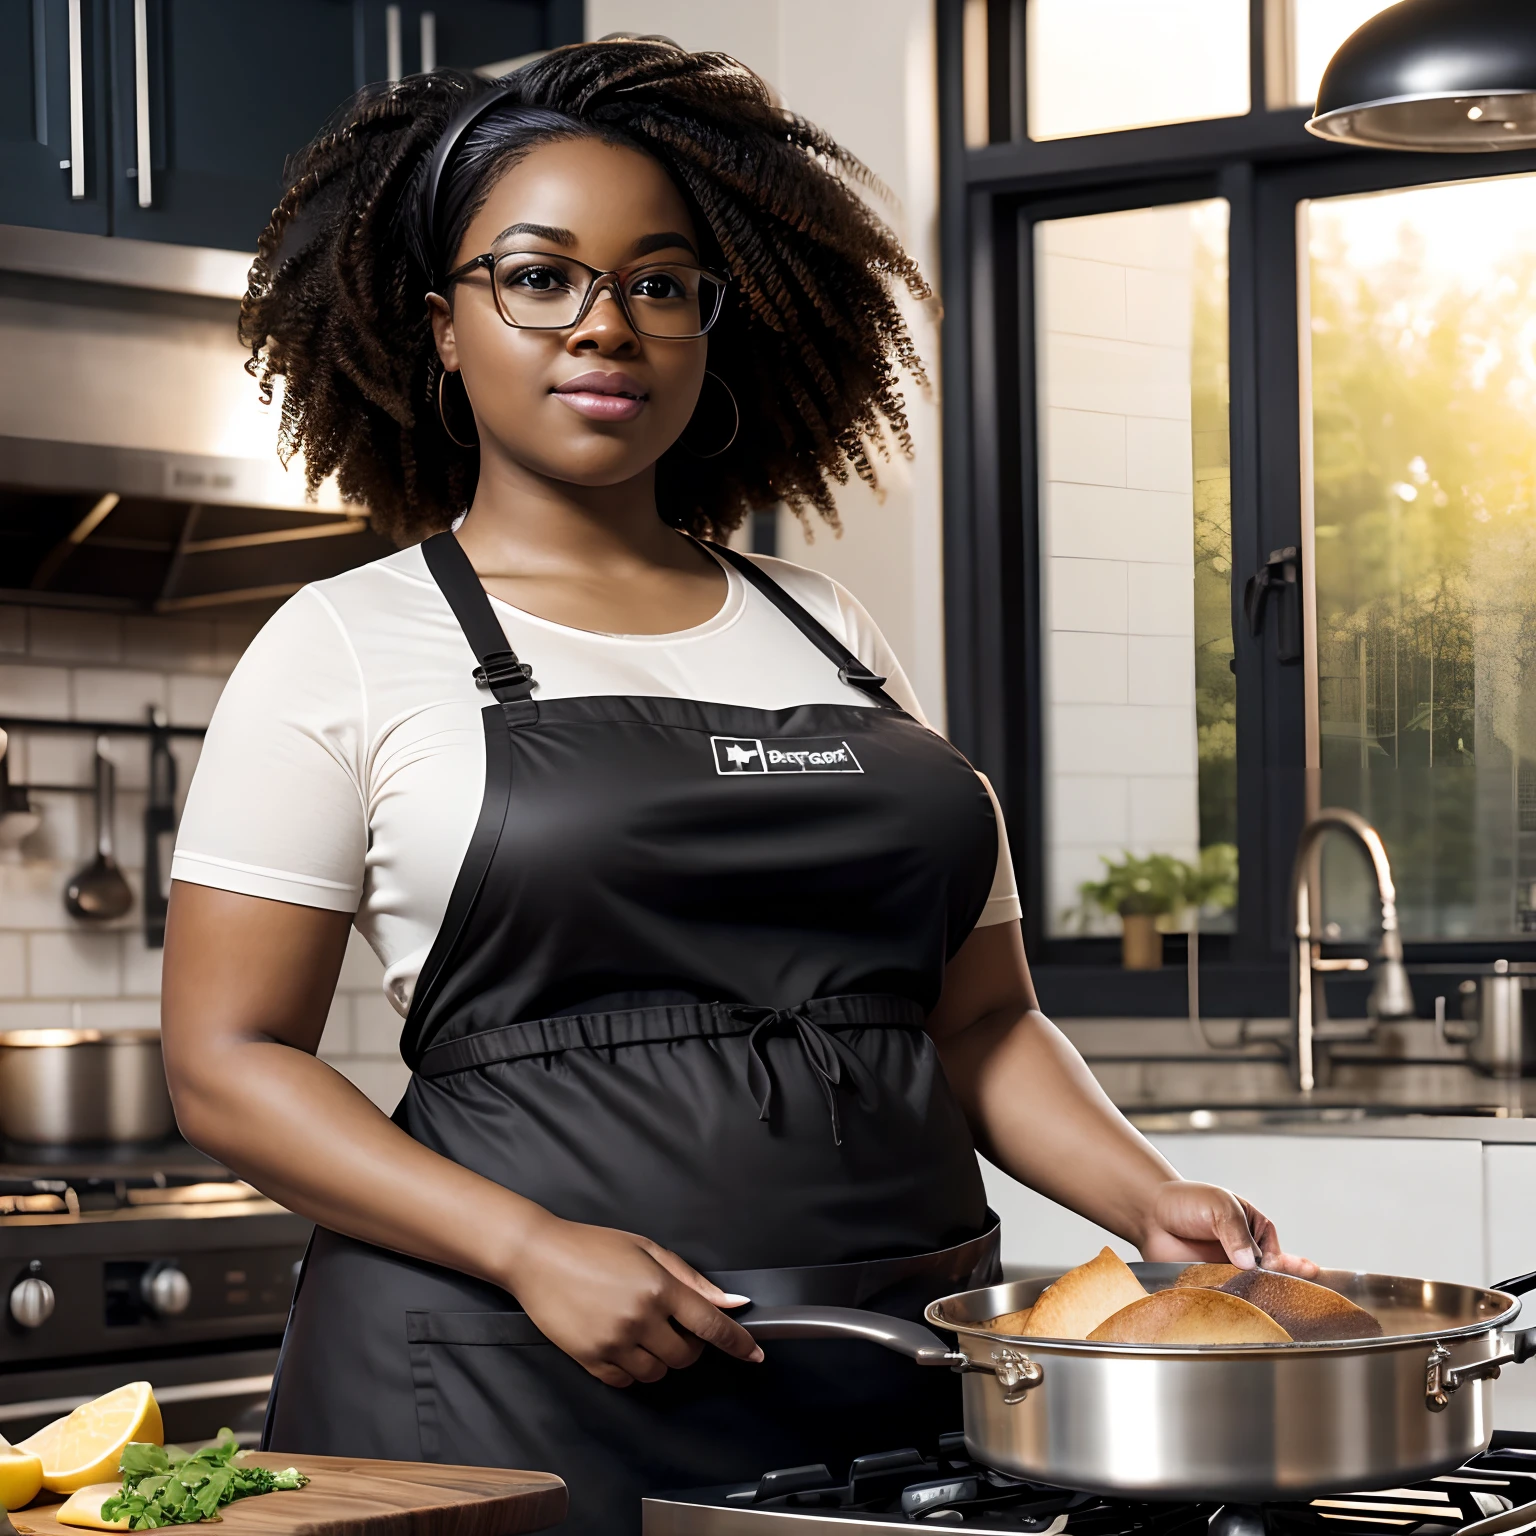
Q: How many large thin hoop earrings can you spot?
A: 2